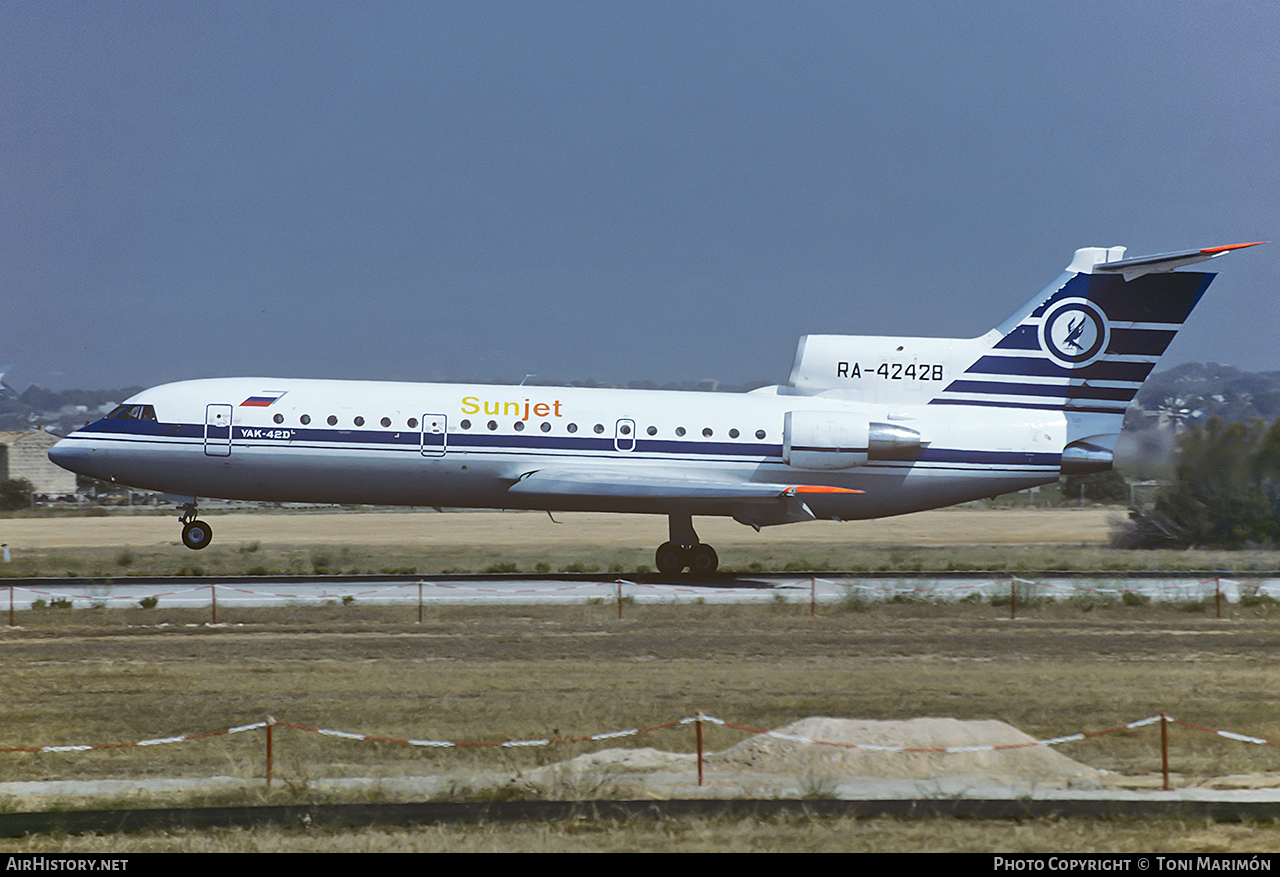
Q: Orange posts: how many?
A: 10